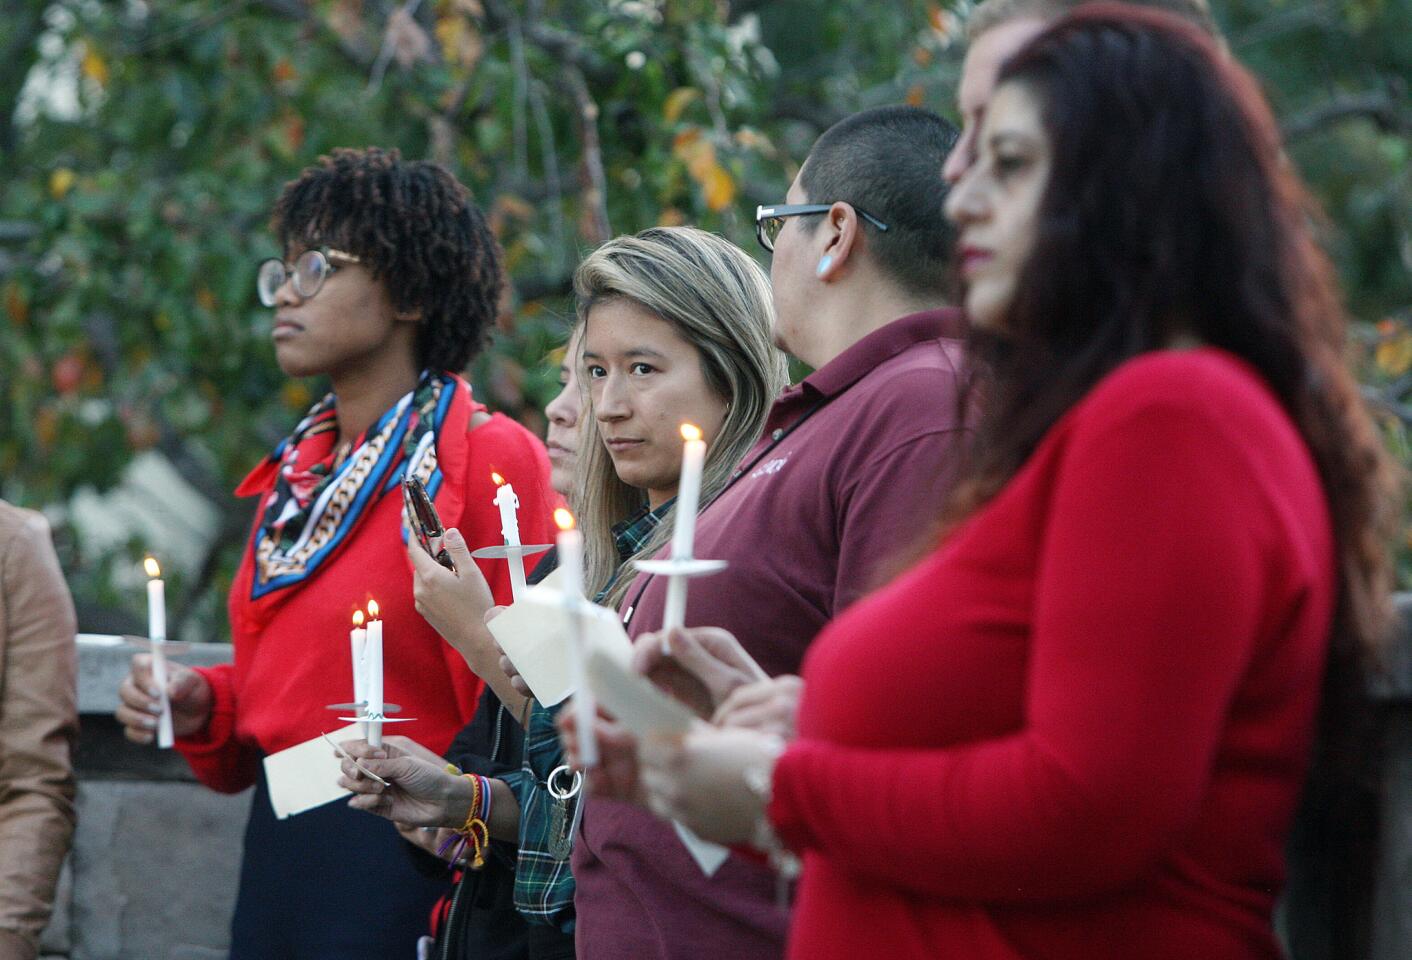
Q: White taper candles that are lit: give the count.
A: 6